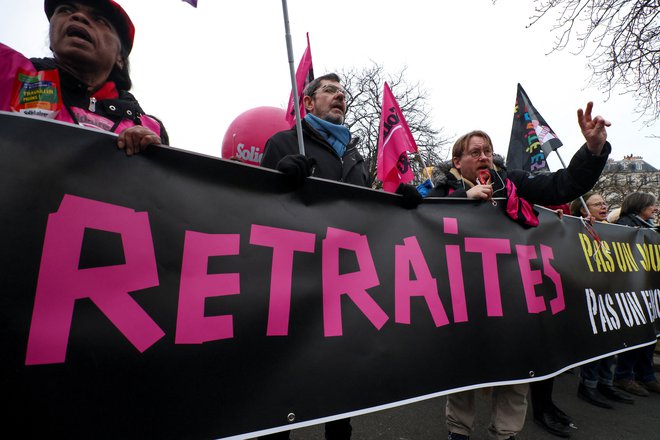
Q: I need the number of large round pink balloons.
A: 1